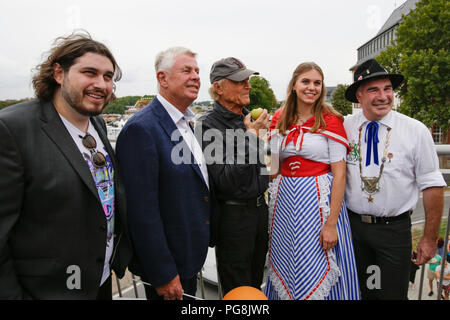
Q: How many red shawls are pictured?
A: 1